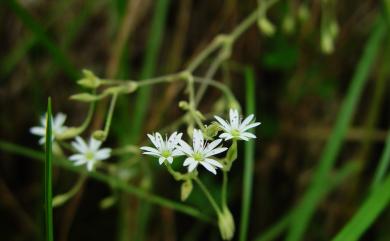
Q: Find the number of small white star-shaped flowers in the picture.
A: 5